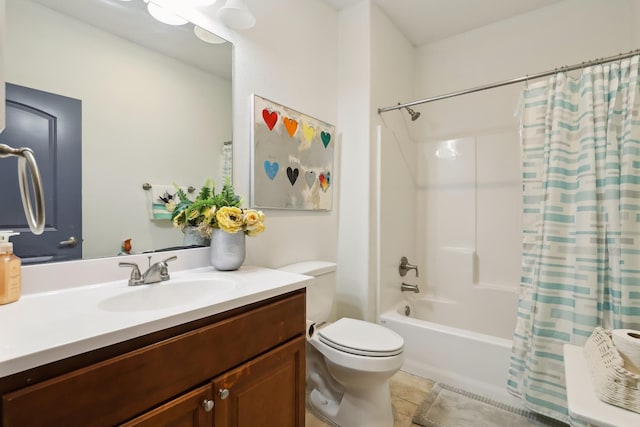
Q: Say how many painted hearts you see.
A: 8